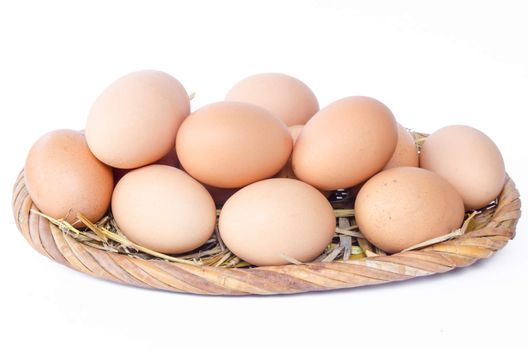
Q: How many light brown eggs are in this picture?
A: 11